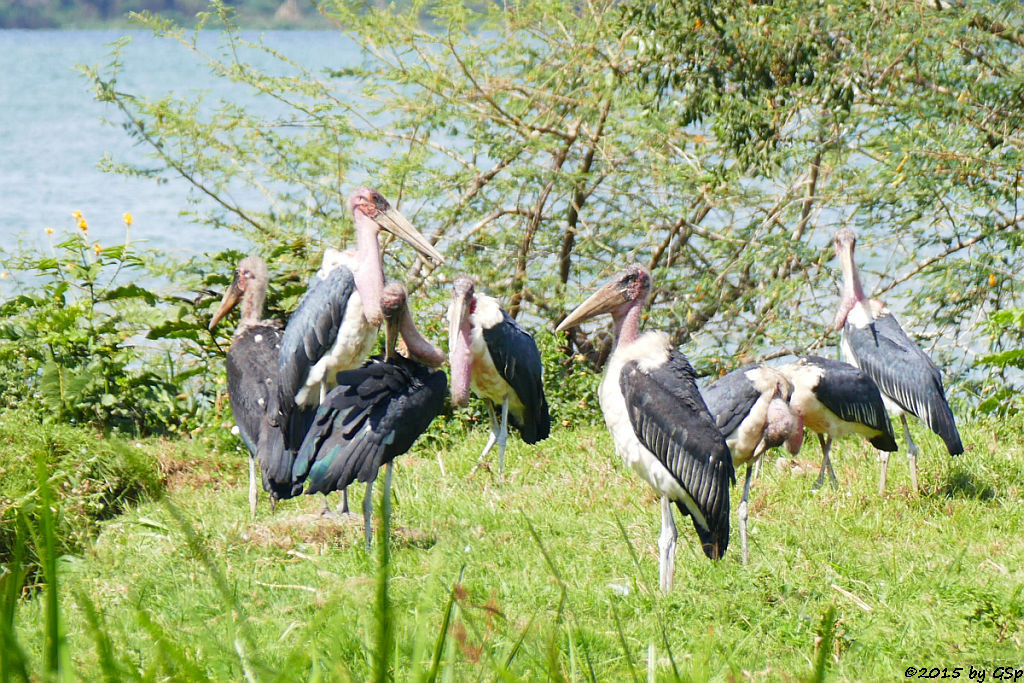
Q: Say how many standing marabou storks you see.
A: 8